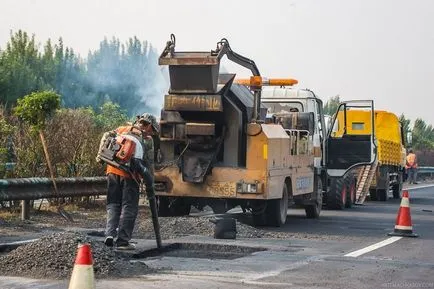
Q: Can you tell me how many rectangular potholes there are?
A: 1